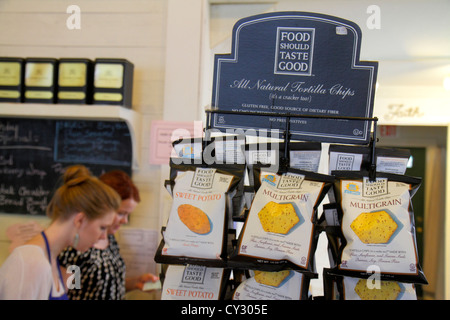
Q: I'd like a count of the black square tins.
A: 4